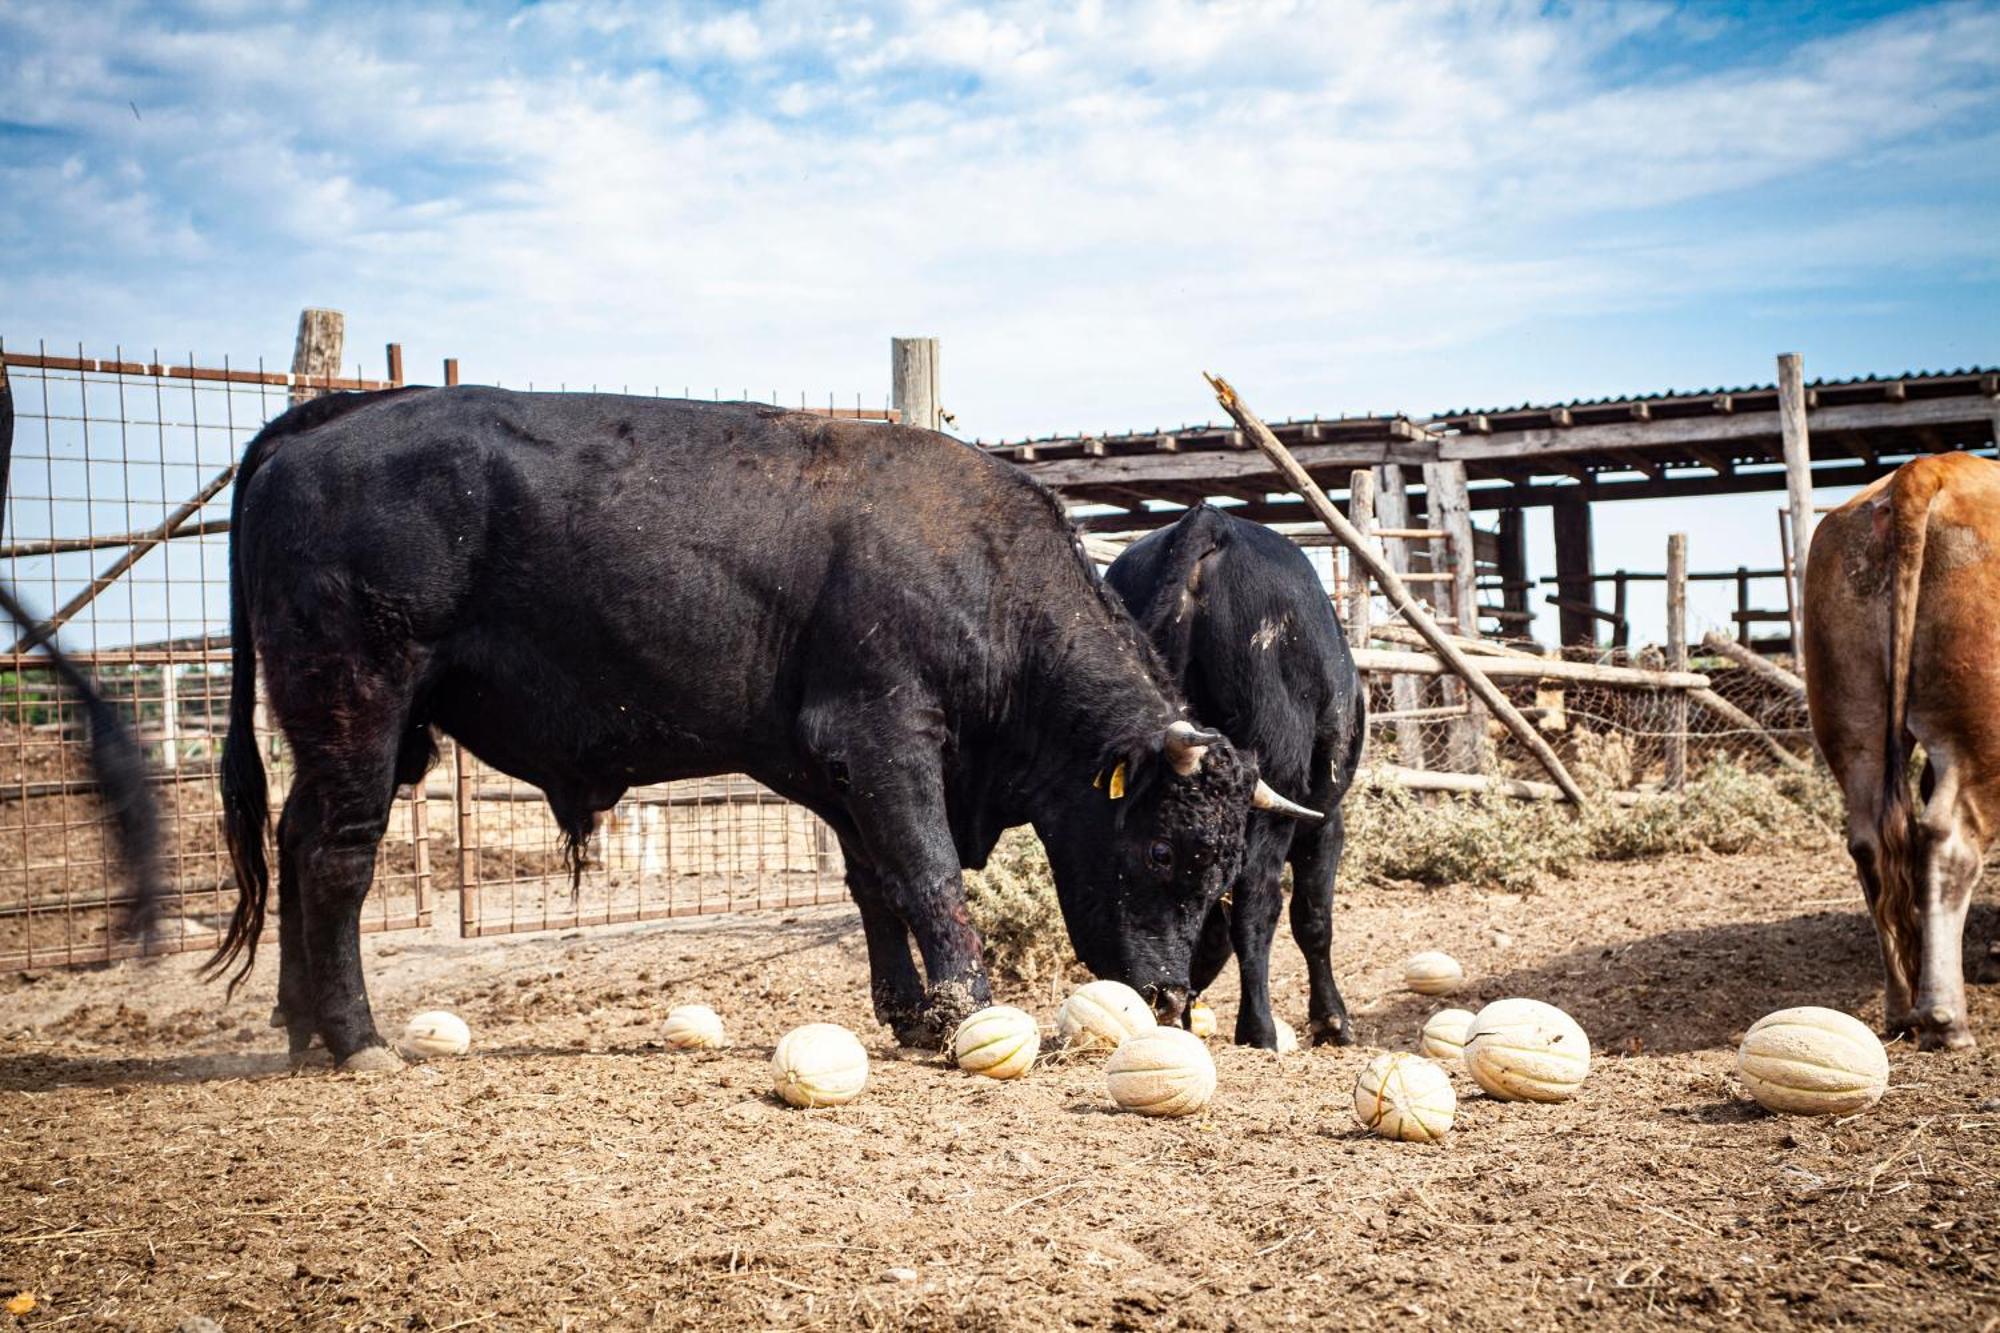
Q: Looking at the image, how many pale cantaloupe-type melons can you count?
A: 13